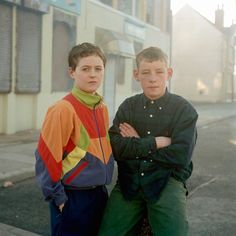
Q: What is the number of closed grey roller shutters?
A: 2